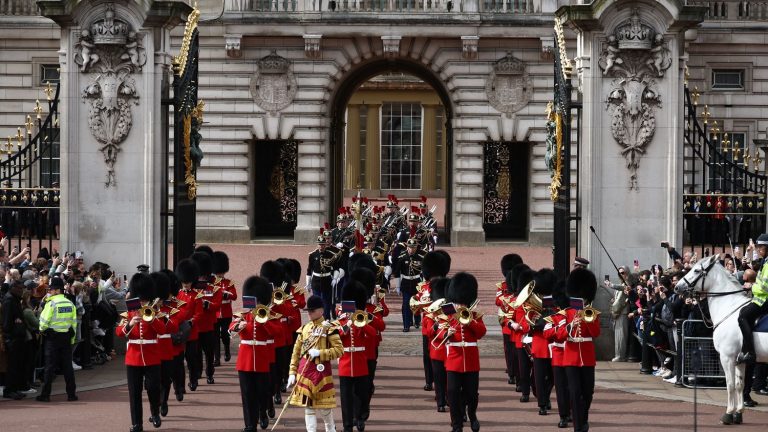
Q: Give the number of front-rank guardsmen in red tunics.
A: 5